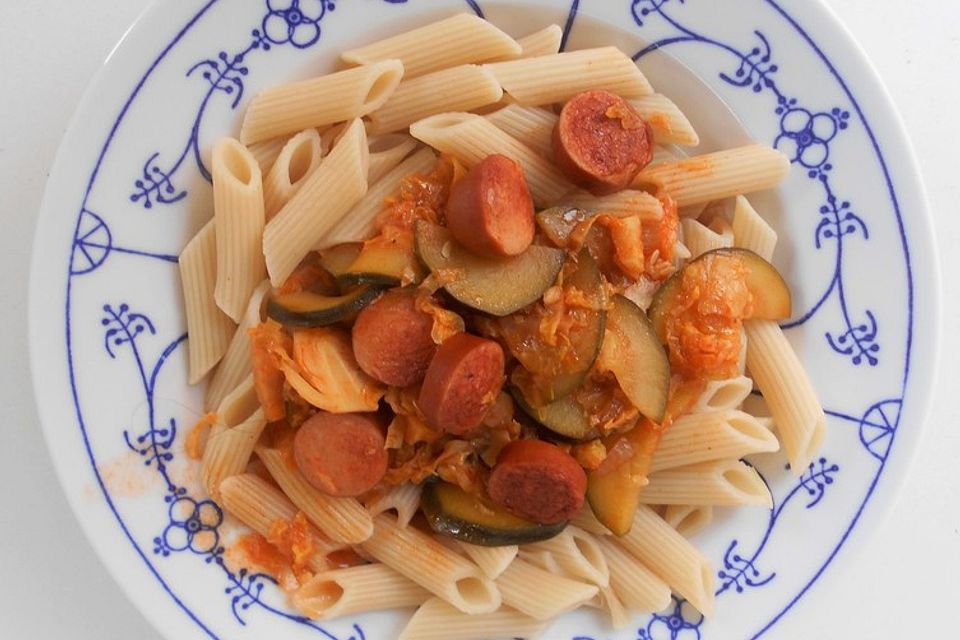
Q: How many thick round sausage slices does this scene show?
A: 6